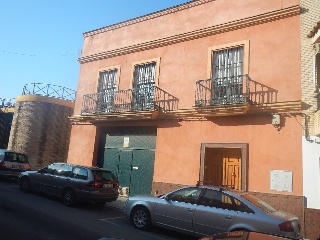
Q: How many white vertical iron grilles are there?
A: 3